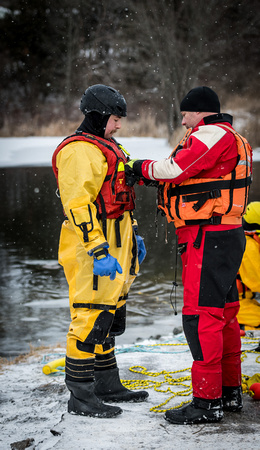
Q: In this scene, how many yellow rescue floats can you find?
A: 1